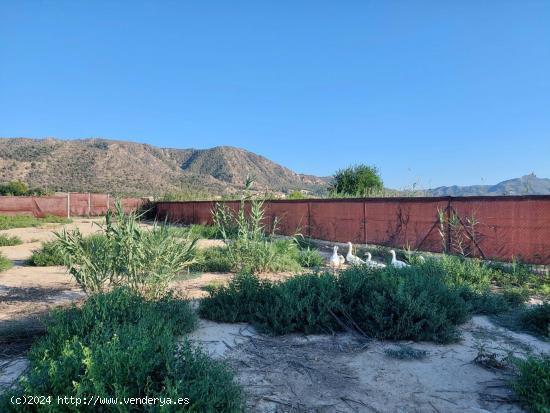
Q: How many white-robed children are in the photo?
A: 0